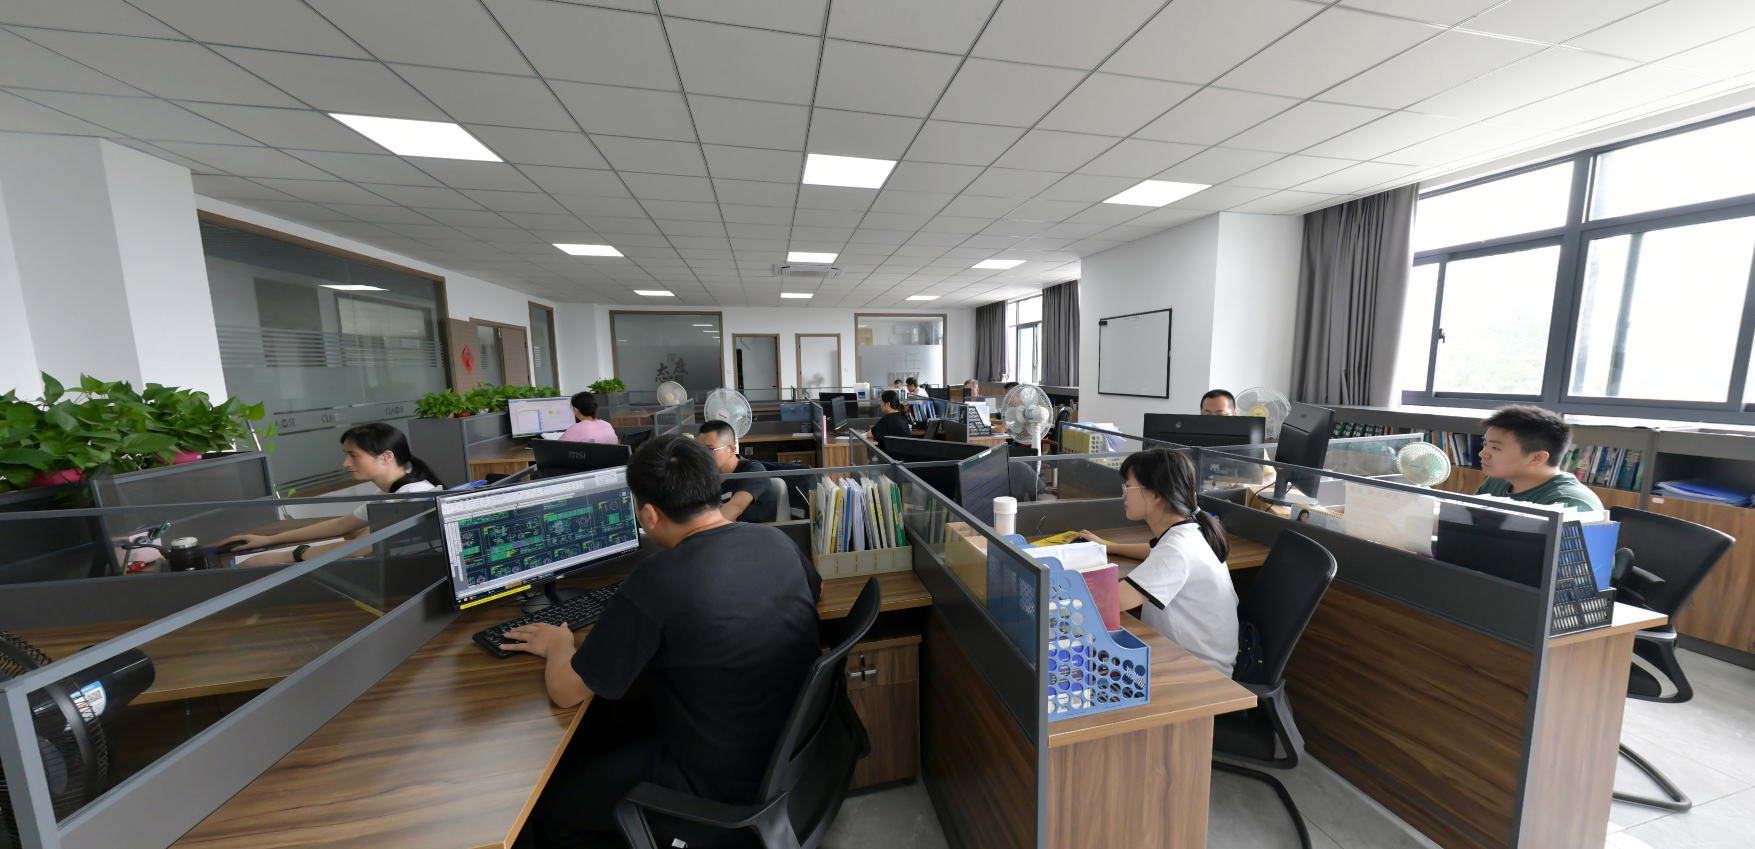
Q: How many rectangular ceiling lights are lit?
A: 9